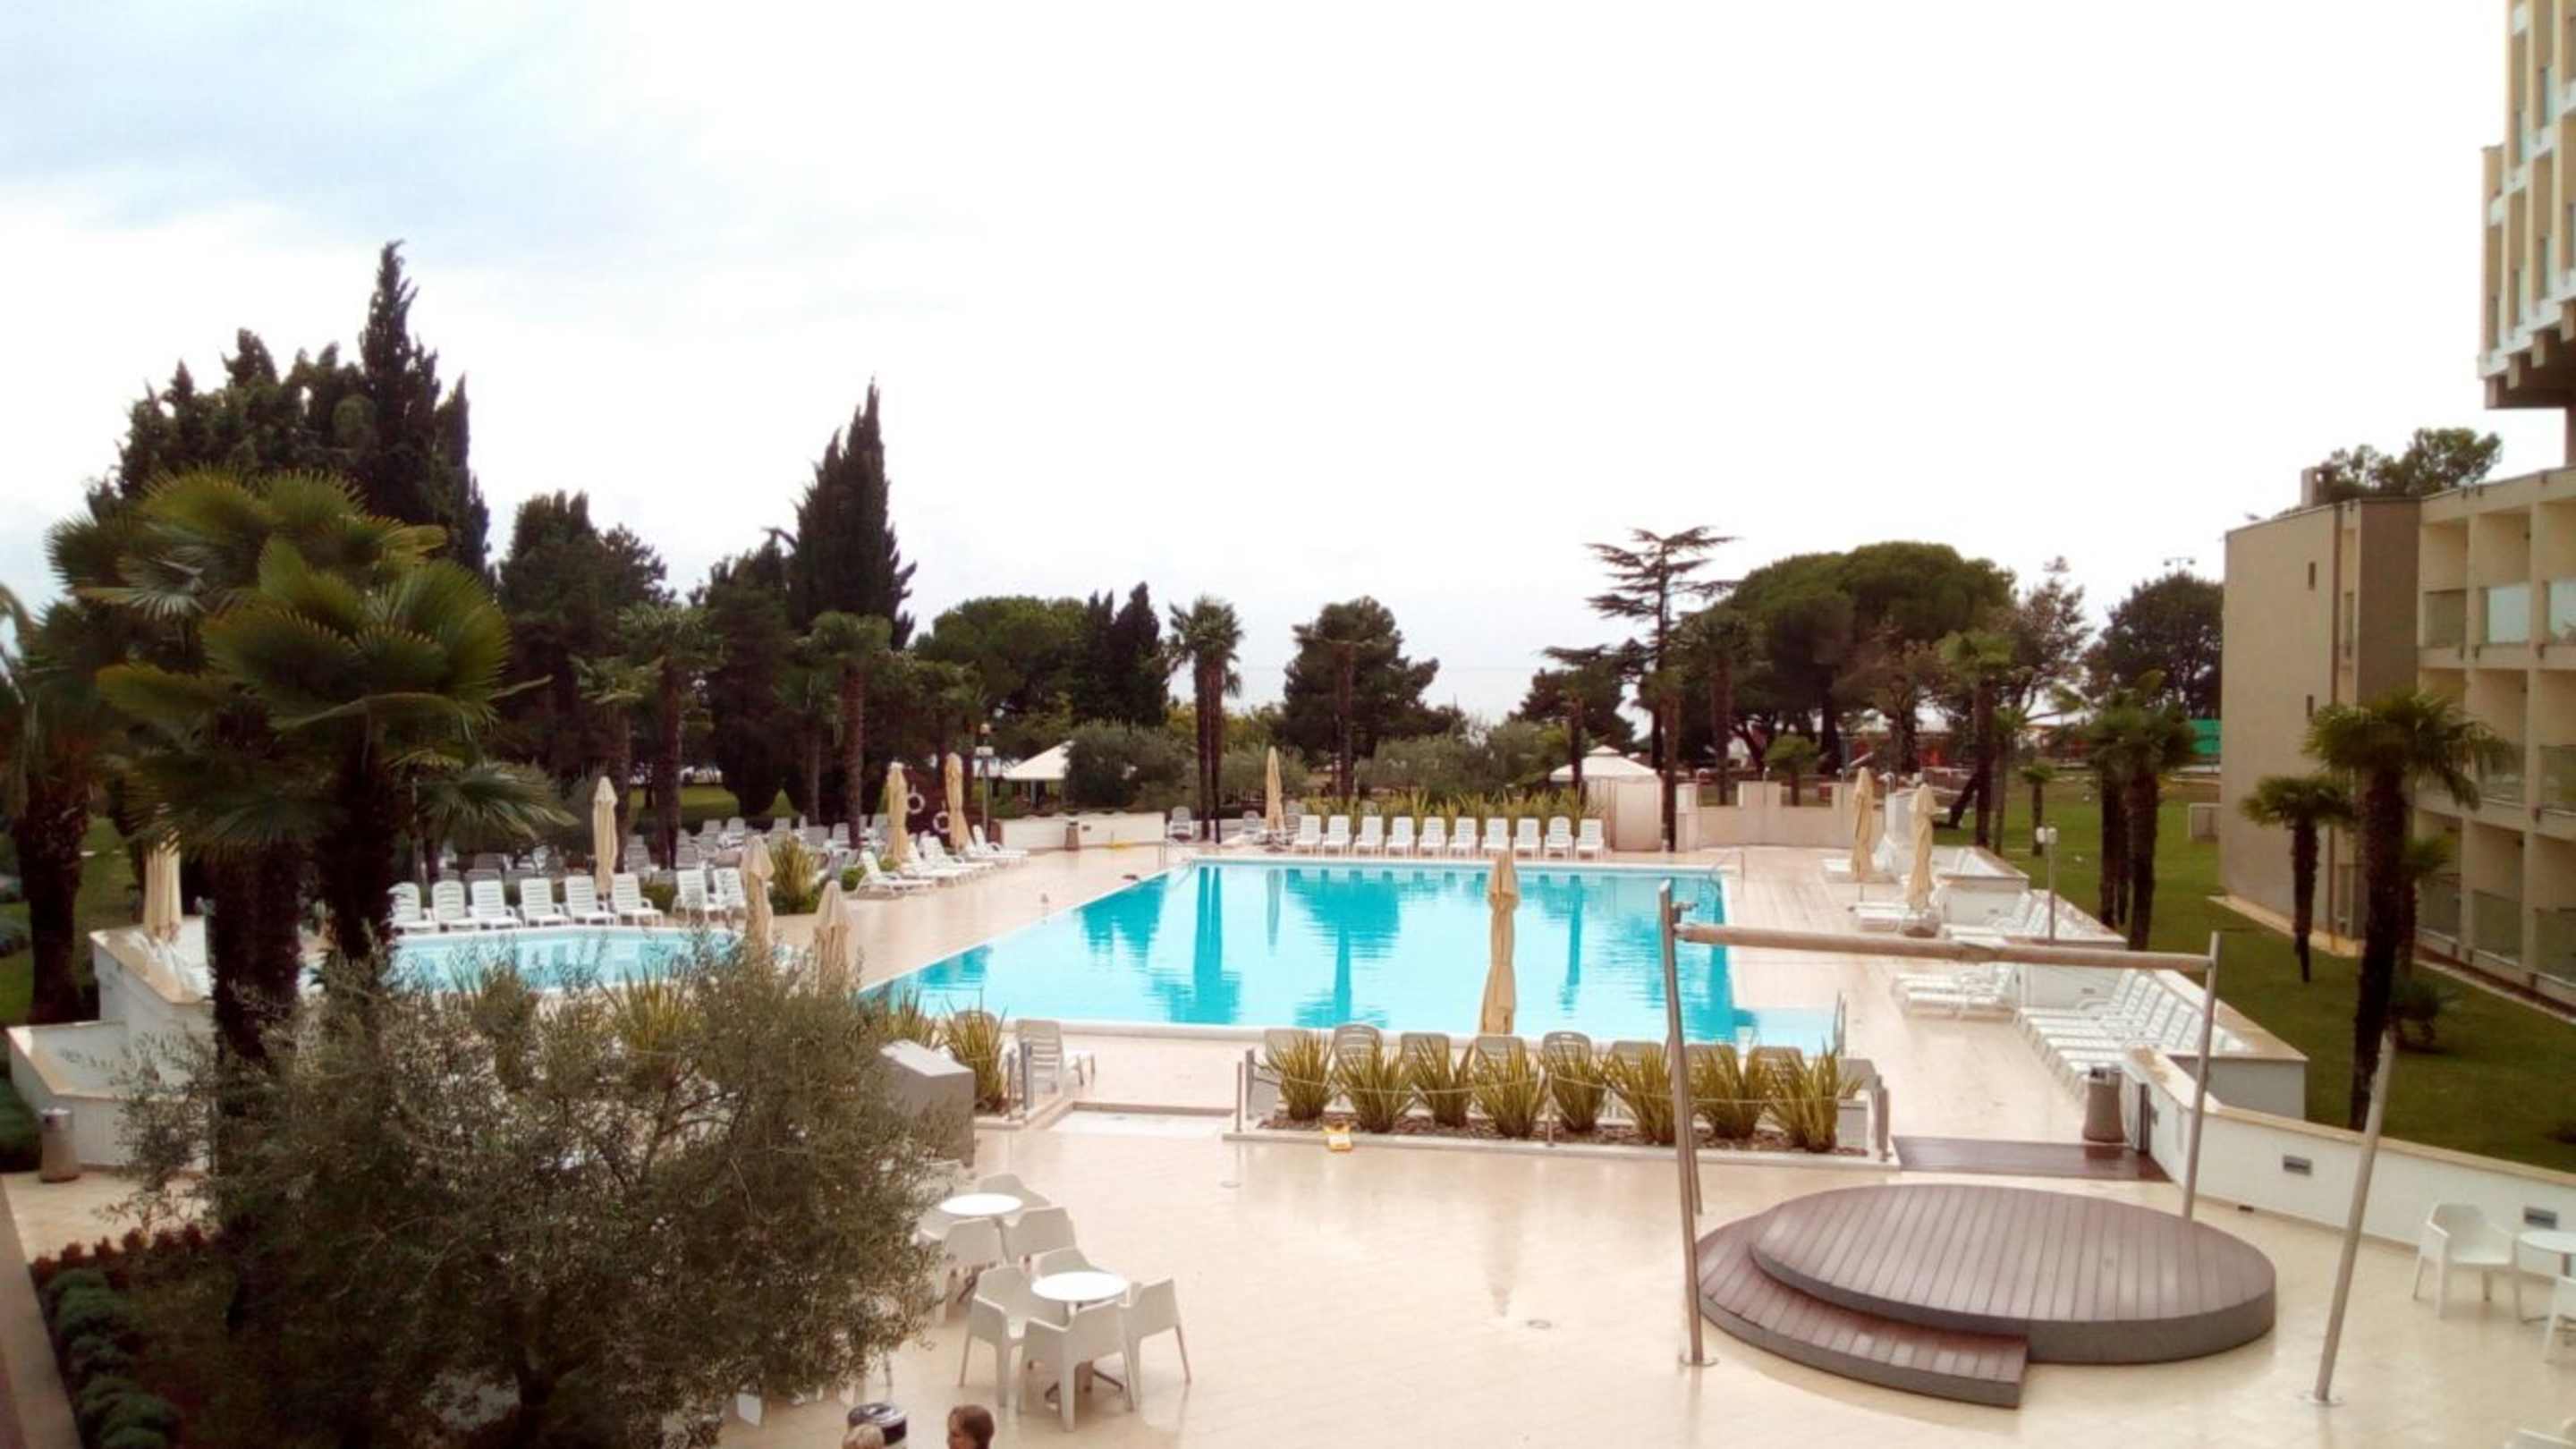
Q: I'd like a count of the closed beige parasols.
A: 10